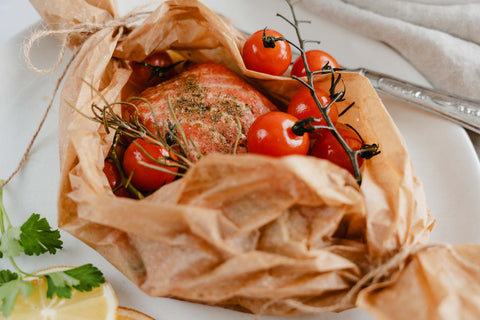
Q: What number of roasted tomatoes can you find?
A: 8